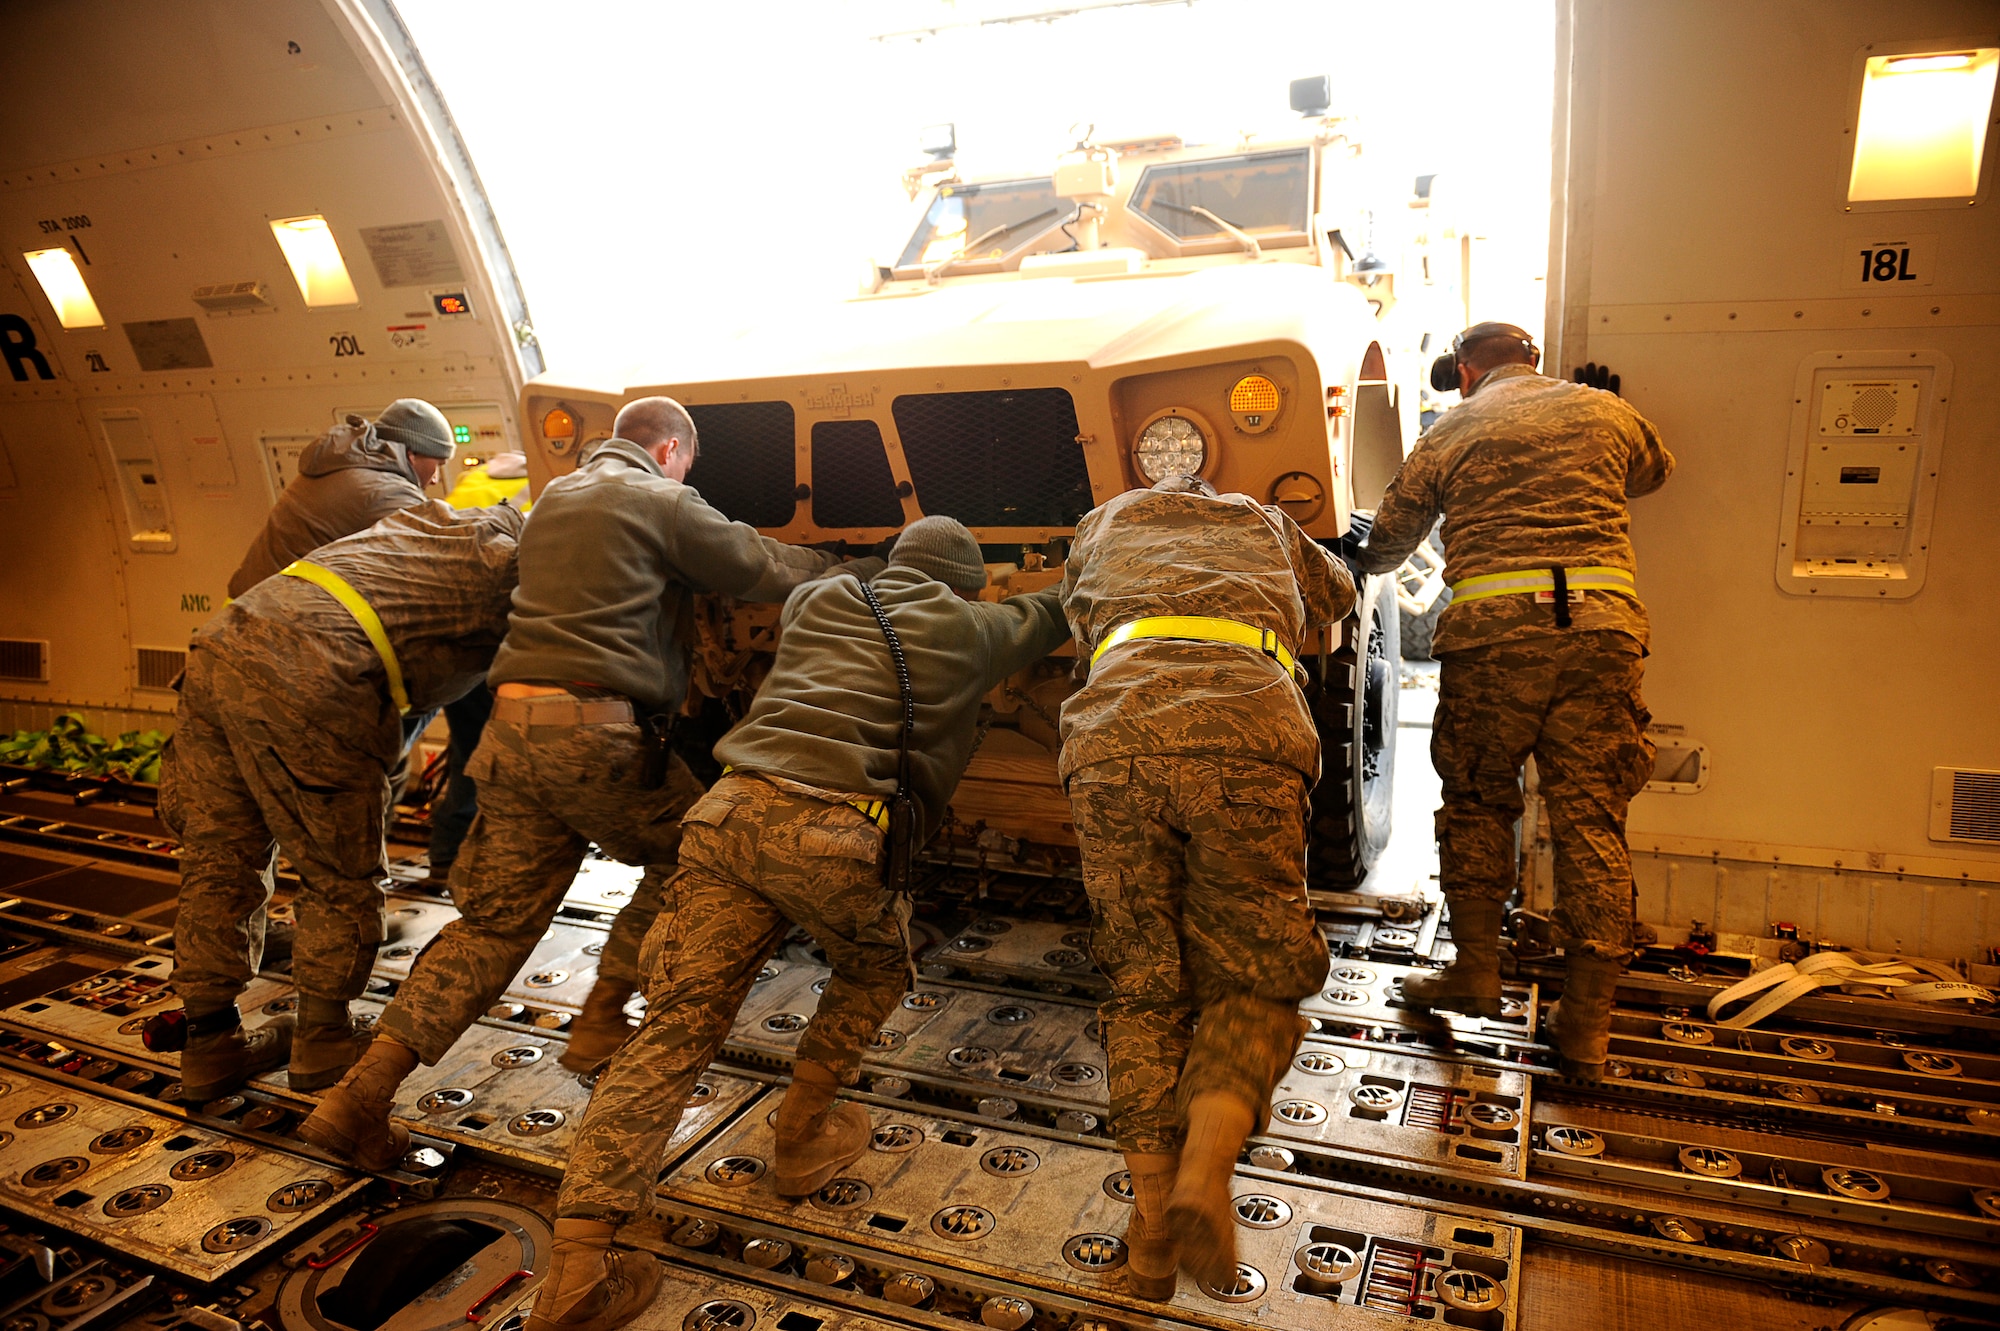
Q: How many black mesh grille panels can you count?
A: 3